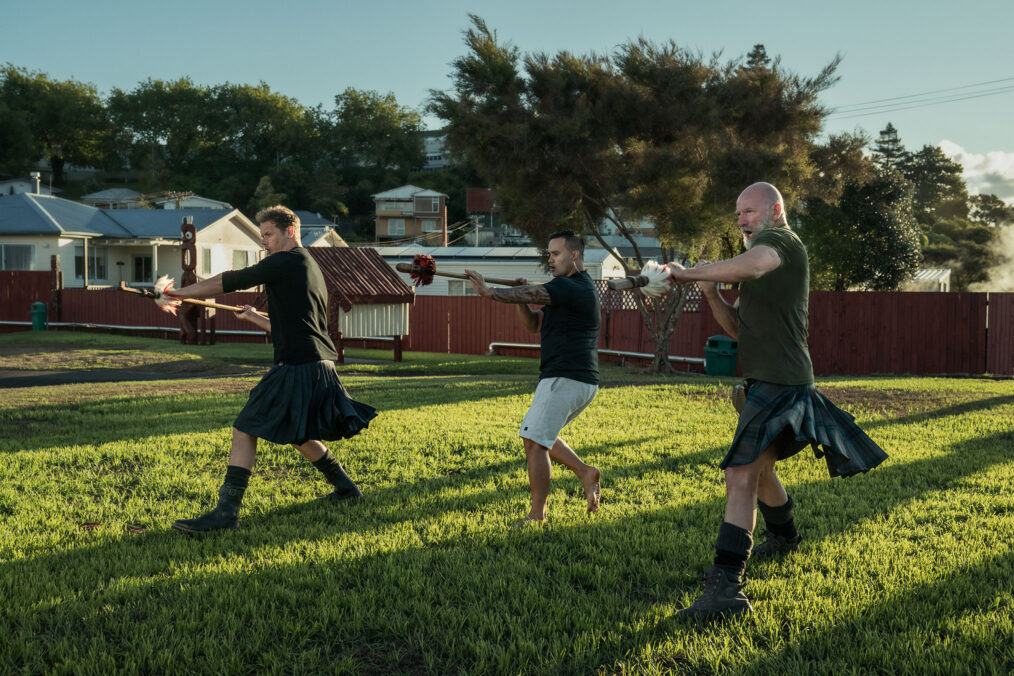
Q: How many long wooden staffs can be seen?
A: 3